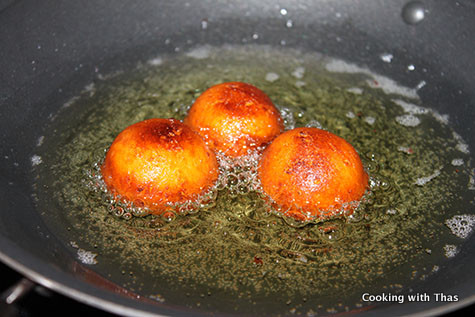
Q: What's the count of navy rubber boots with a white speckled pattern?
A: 0